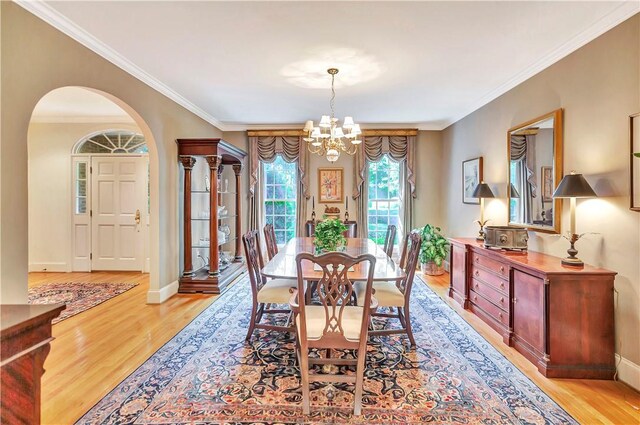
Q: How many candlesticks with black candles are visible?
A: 2